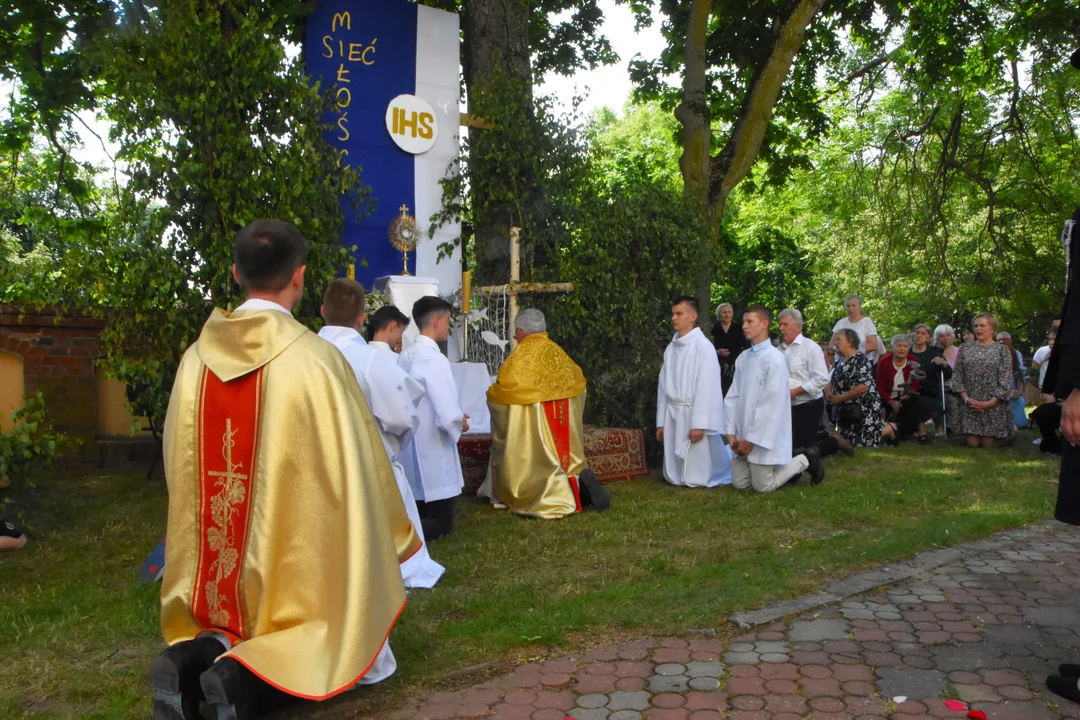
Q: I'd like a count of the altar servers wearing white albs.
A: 5